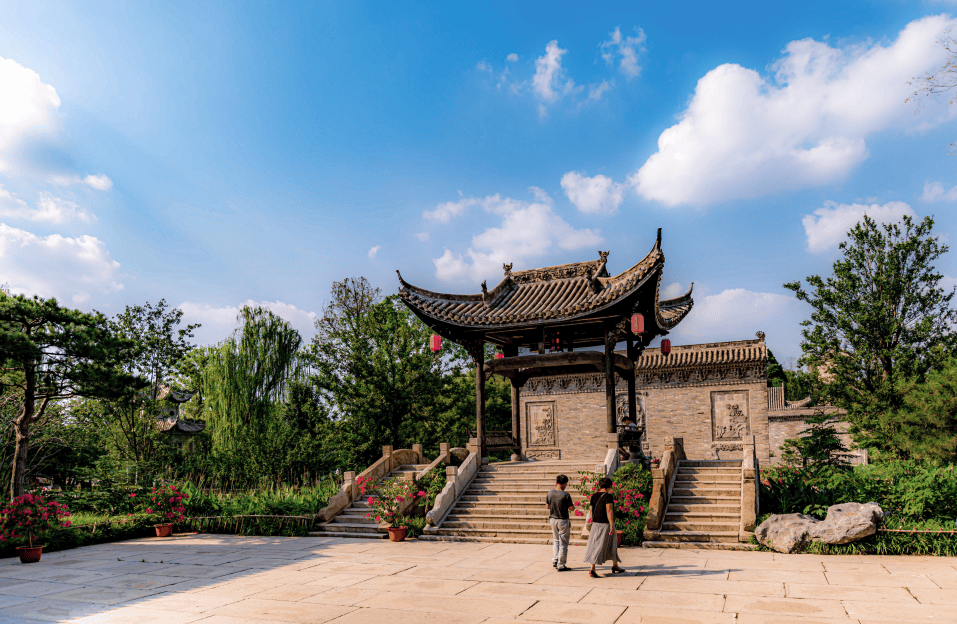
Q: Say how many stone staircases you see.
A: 3